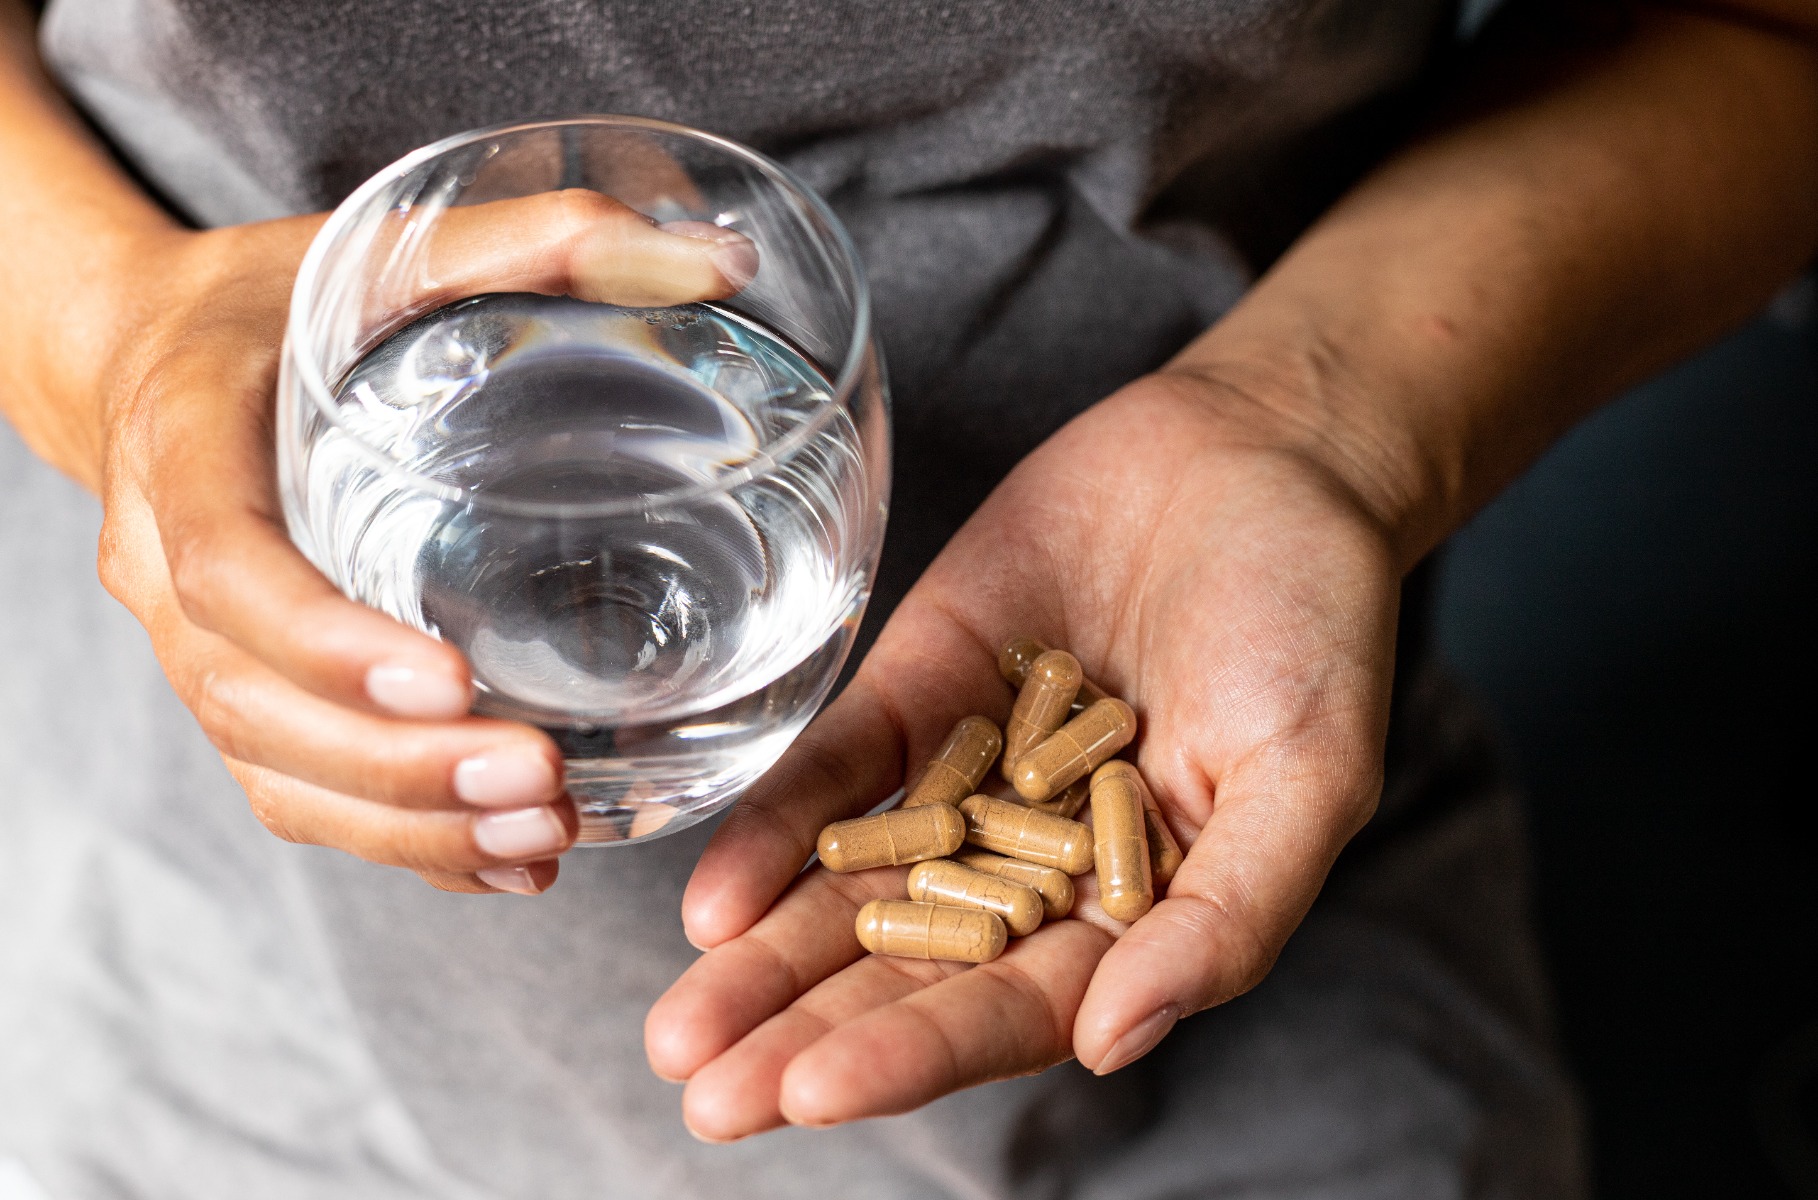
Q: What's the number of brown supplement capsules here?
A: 12